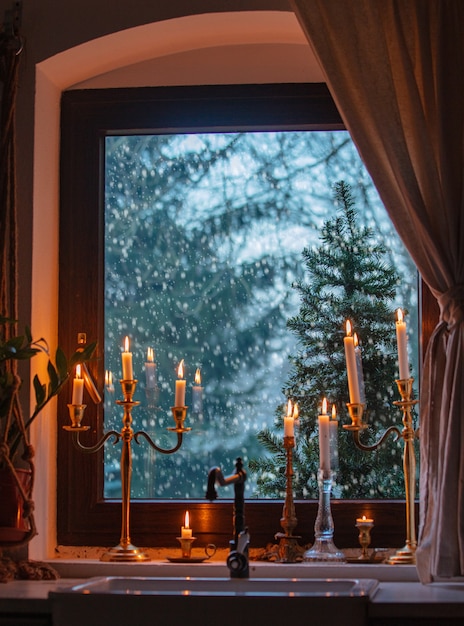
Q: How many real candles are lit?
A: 9